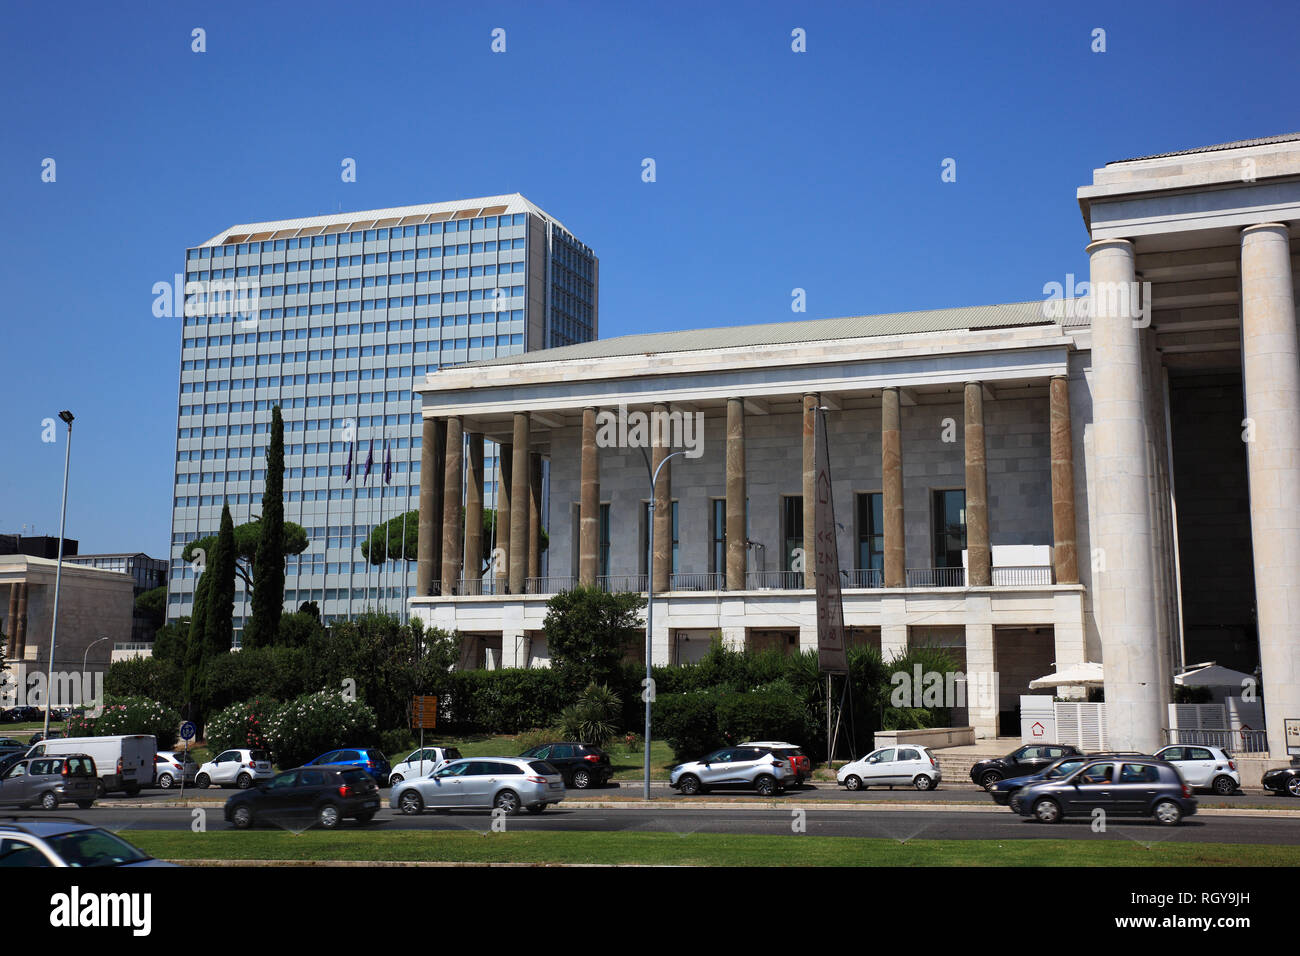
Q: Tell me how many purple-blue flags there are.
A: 3